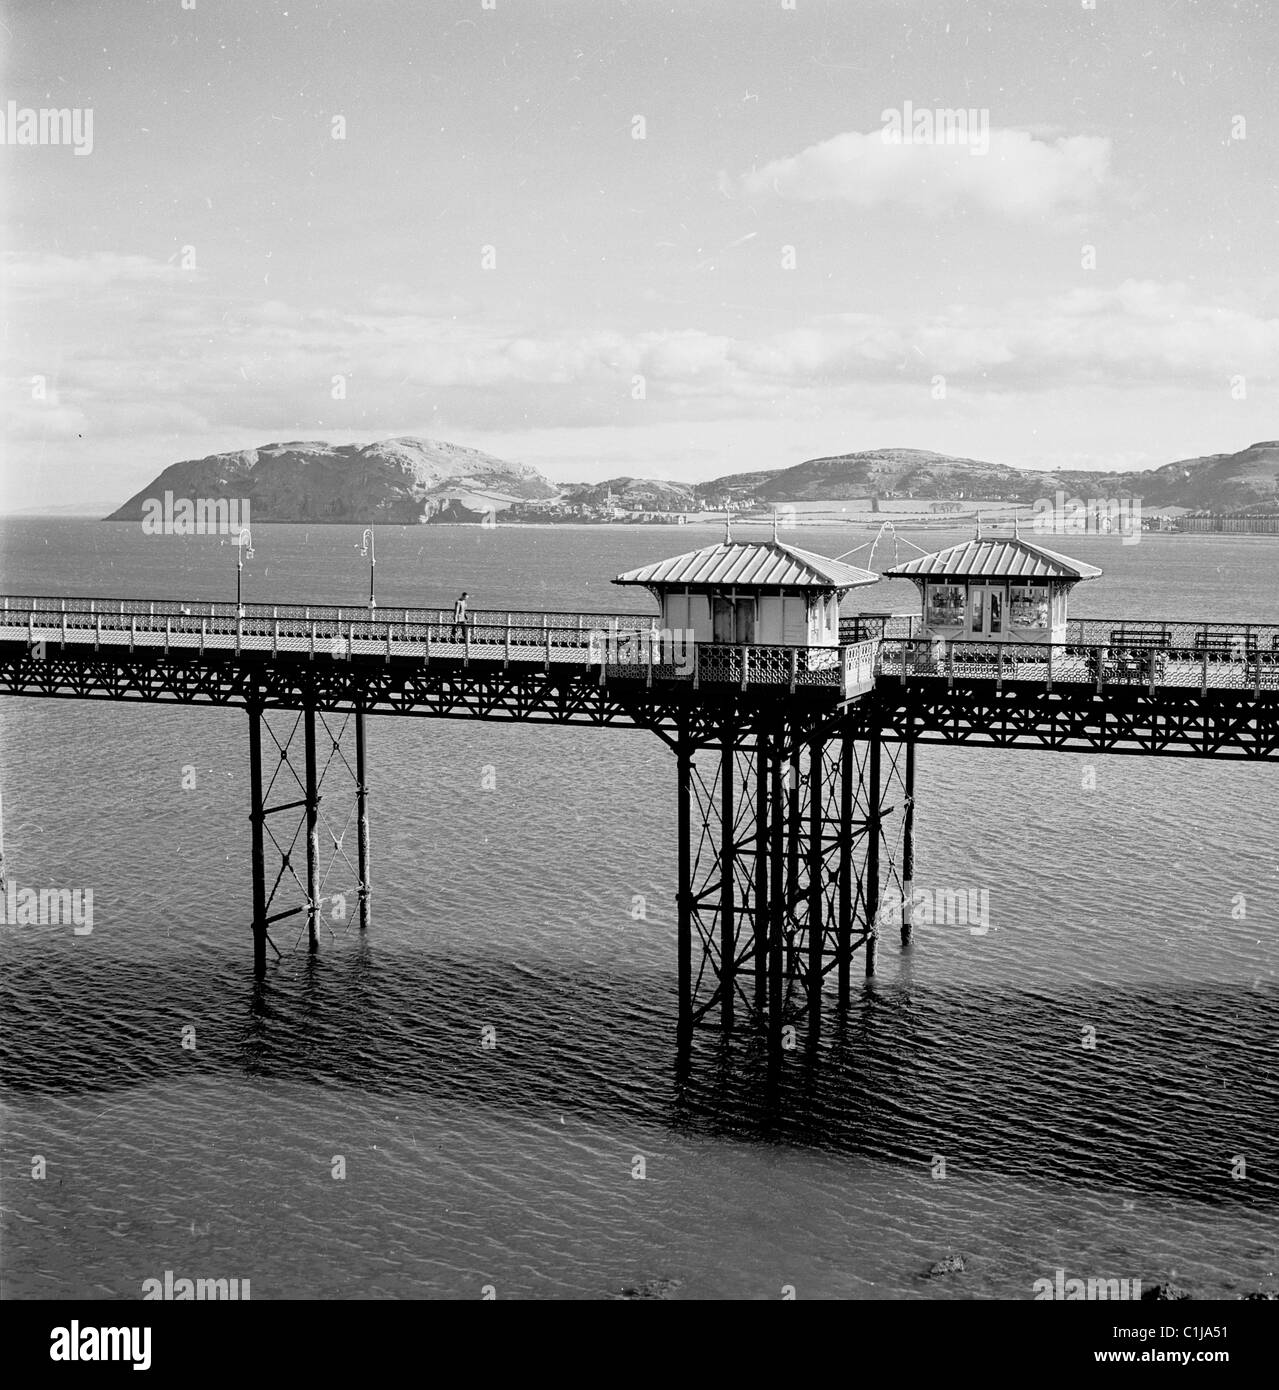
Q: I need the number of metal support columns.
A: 12